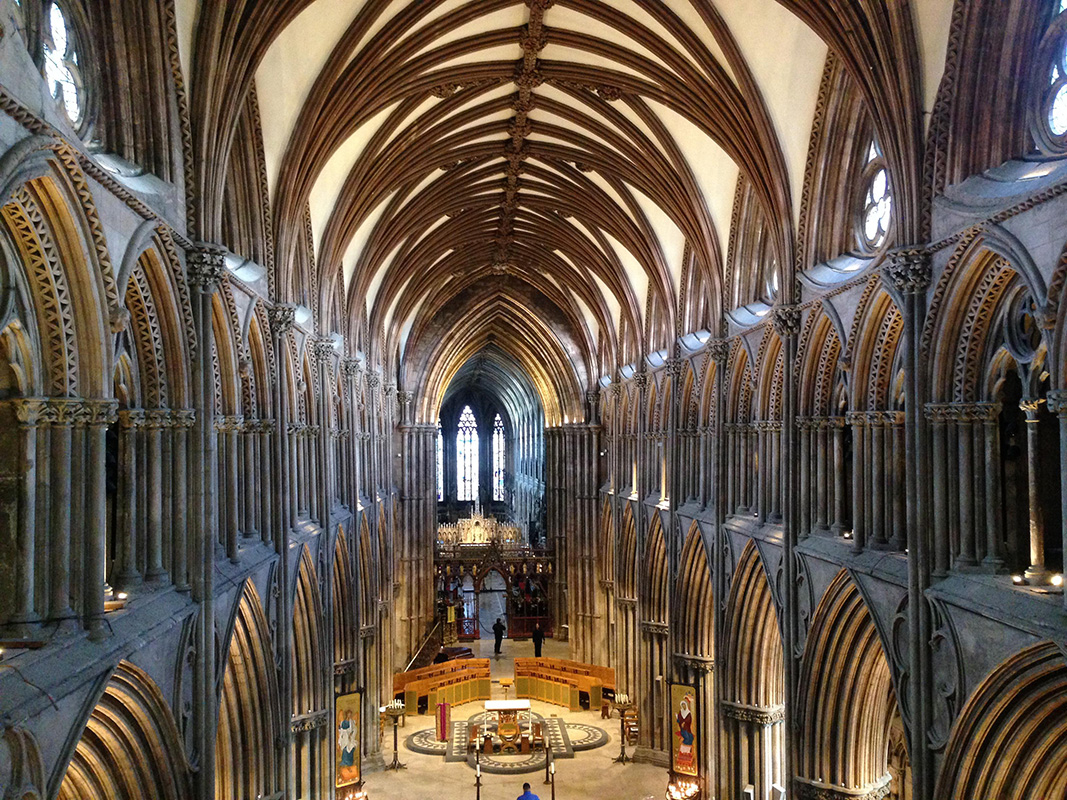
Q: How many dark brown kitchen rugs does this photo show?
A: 0